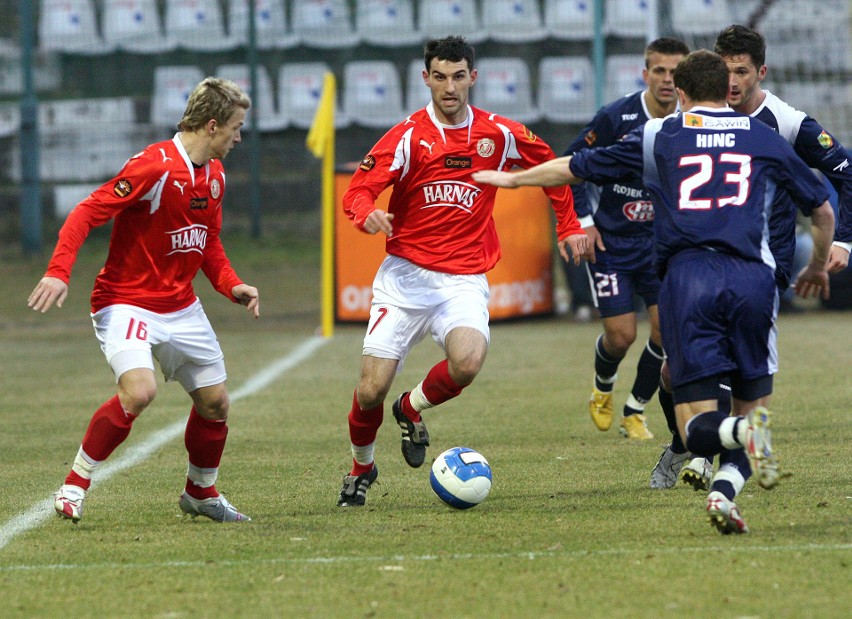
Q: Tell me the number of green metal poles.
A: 3